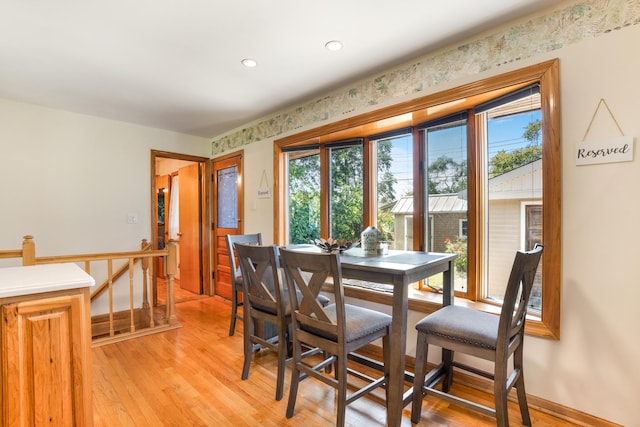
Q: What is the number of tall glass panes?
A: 5